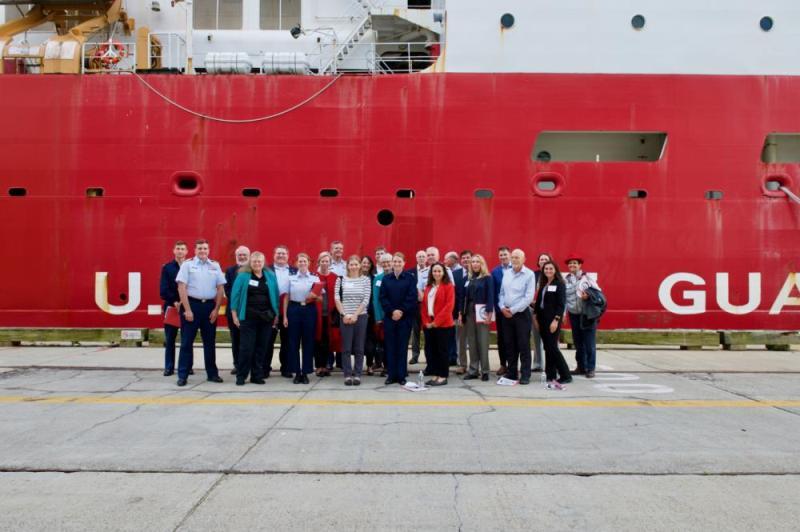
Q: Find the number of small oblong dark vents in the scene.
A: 8